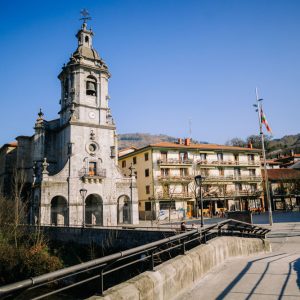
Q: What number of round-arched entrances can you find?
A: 3